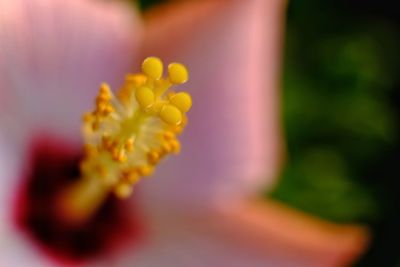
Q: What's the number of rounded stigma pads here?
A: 5